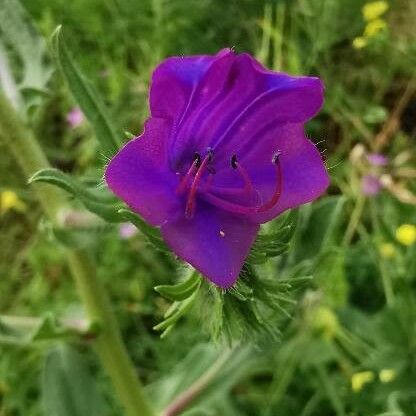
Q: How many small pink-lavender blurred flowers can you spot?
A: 4